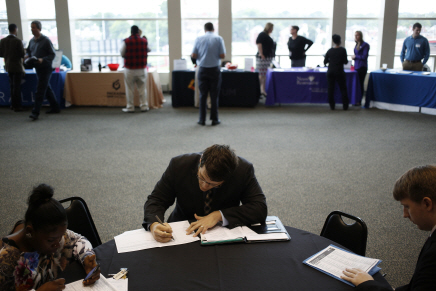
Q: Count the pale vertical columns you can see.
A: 6